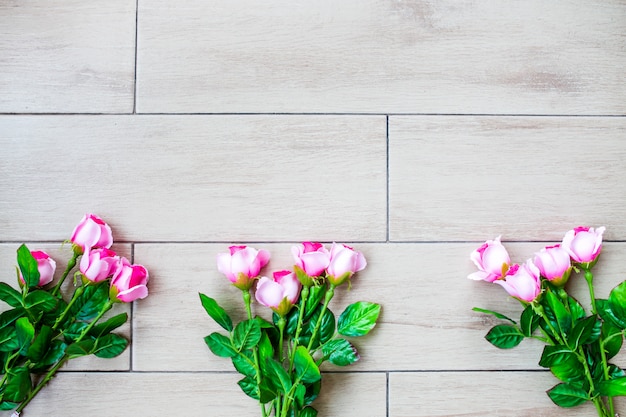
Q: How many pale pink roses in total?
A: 12